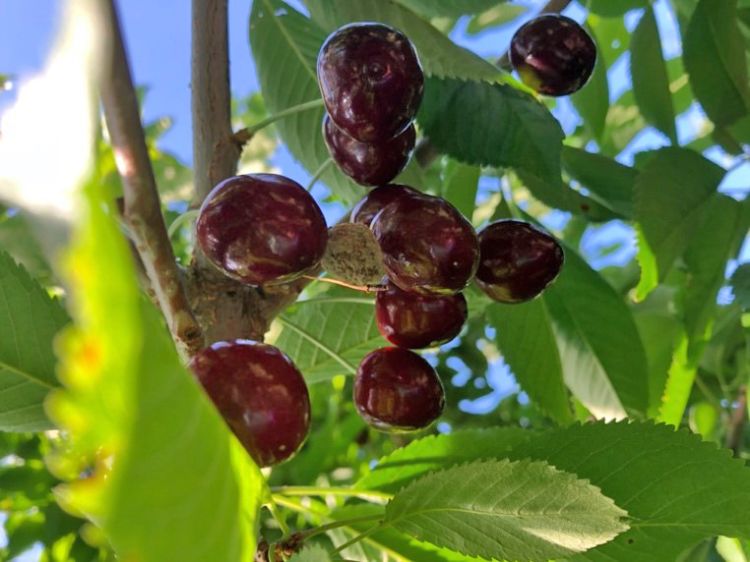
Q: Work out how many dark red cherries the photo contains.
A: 10